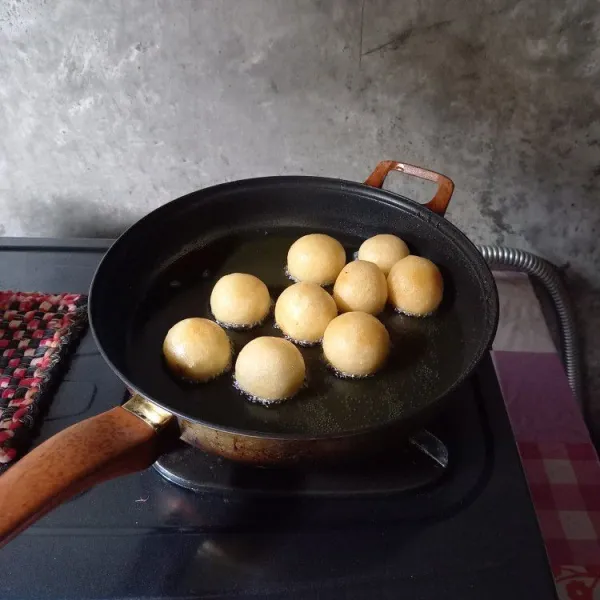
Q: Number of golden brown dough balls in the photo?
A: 9